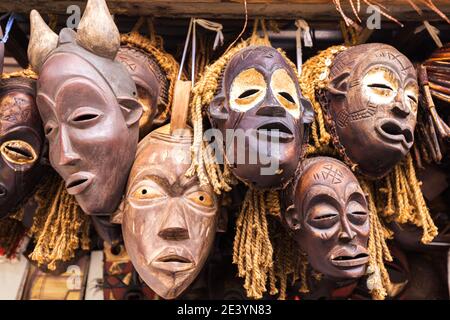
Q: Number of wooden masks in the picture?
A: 7